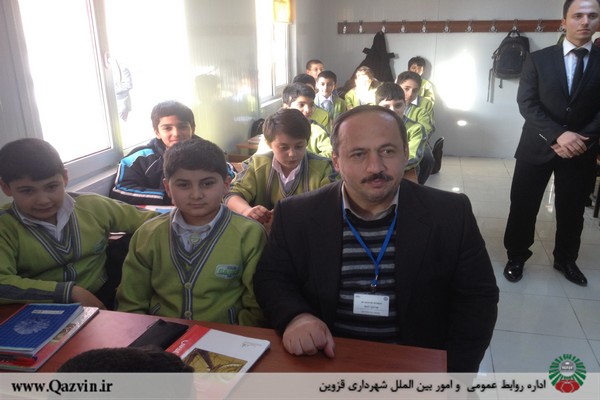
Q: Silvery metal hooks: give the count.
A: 11